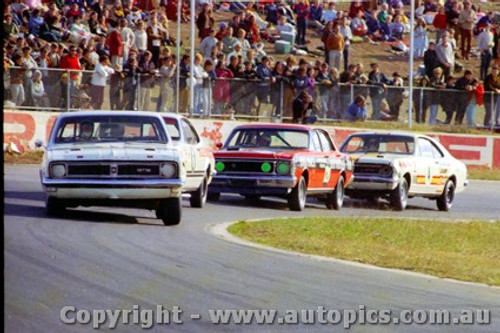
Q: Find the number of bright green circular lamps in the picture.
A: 3